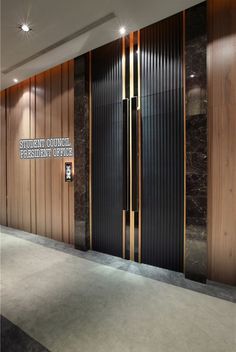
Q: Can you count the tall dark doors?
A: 2